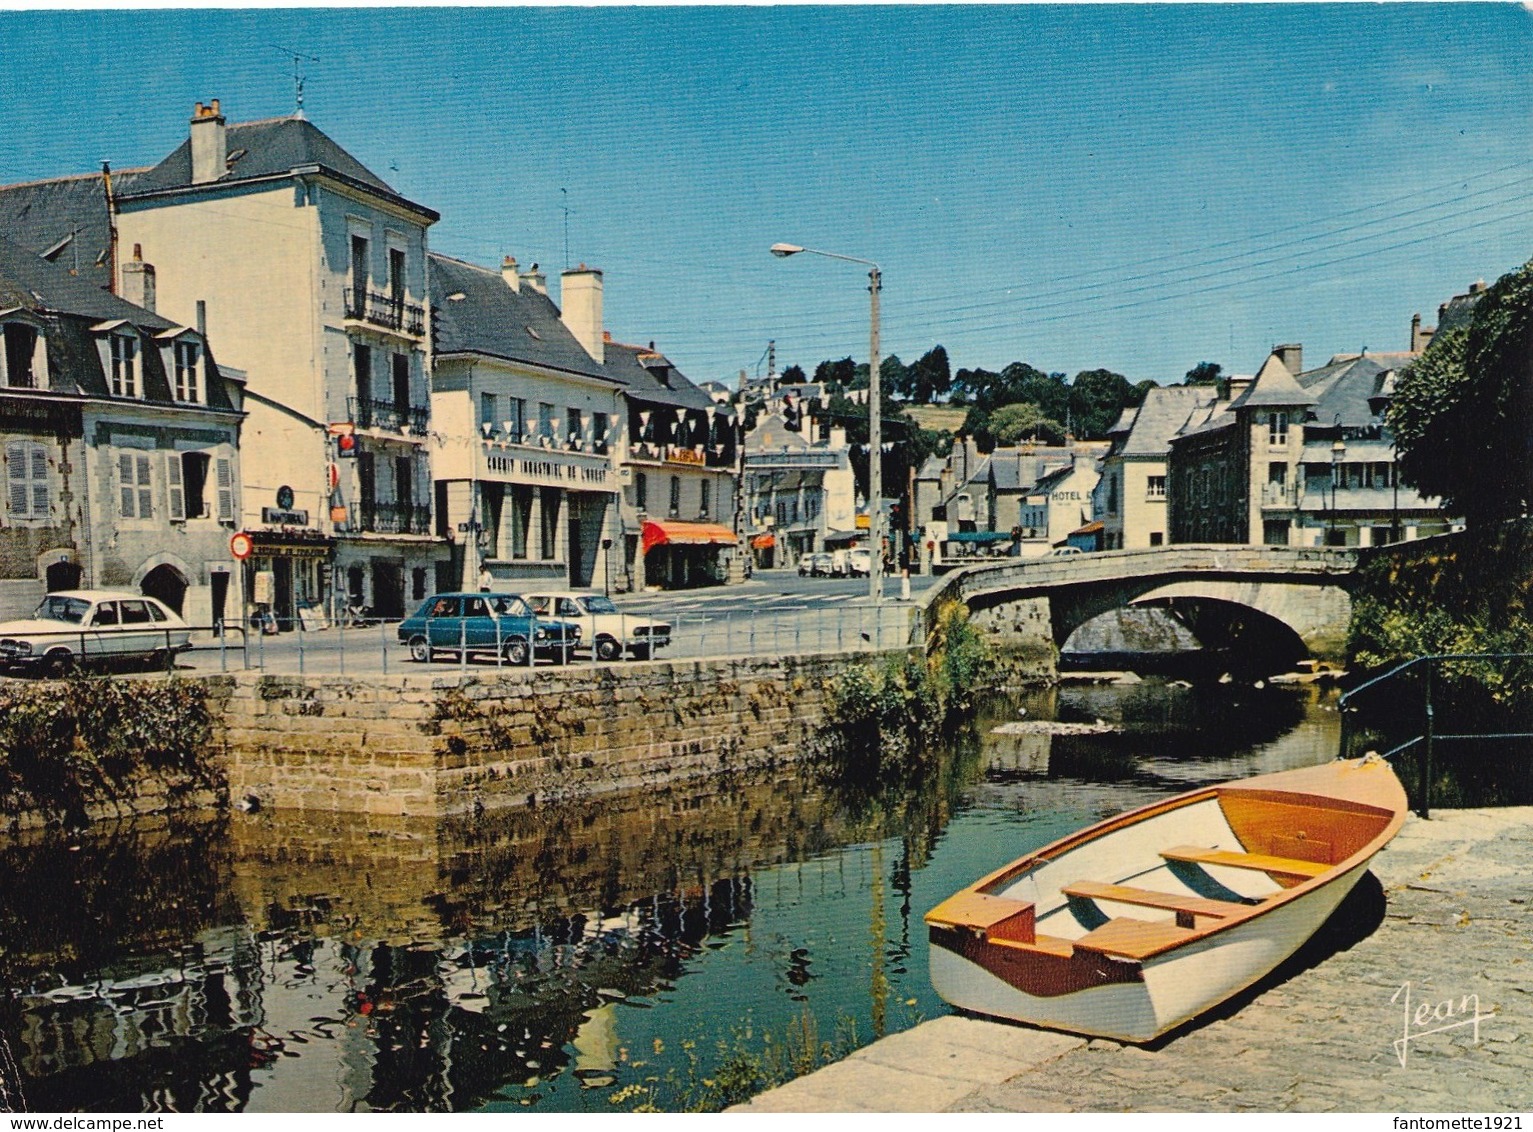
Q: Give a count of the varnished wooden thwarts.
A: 2